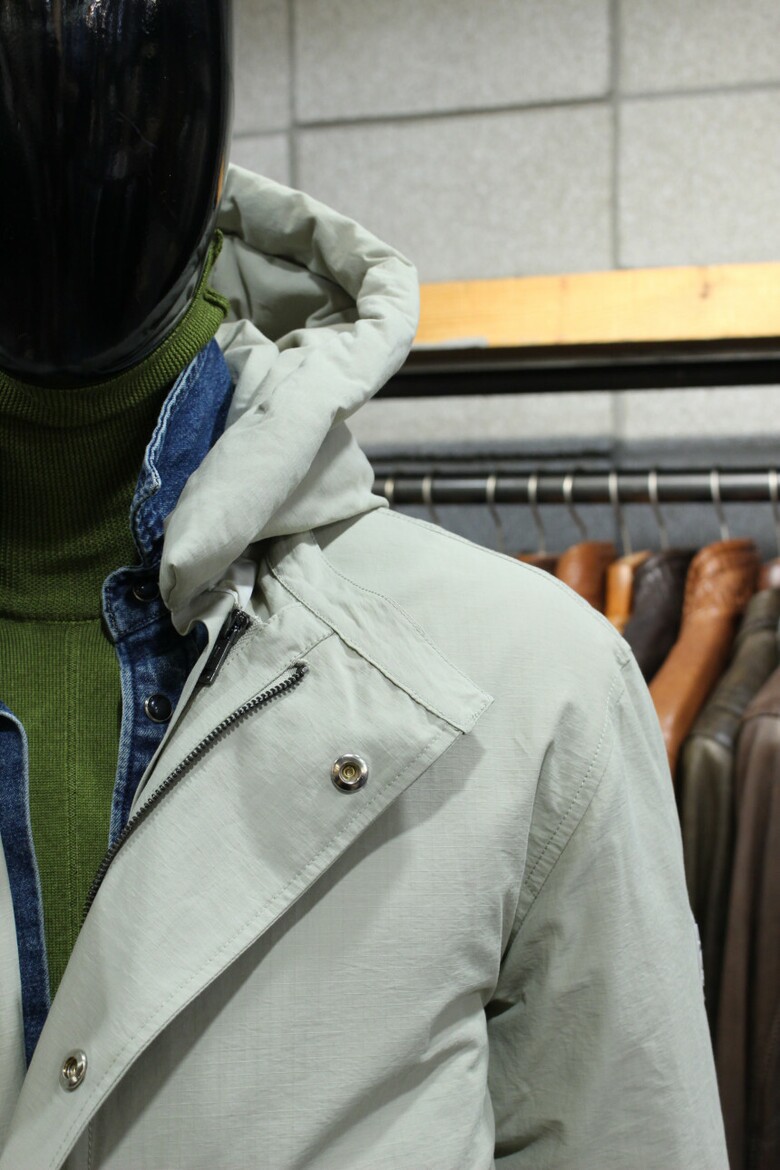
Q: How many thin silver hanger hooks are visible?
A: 9